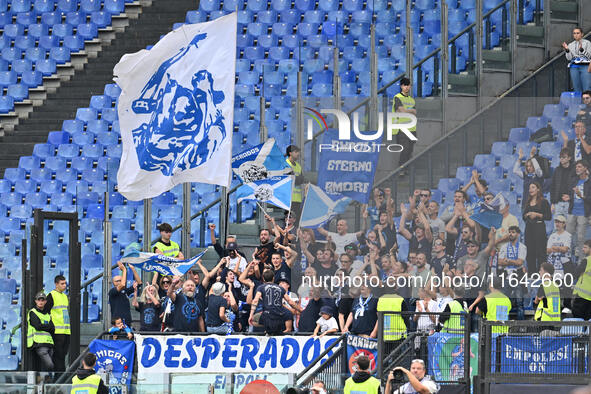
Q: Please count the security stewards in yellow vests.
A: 12